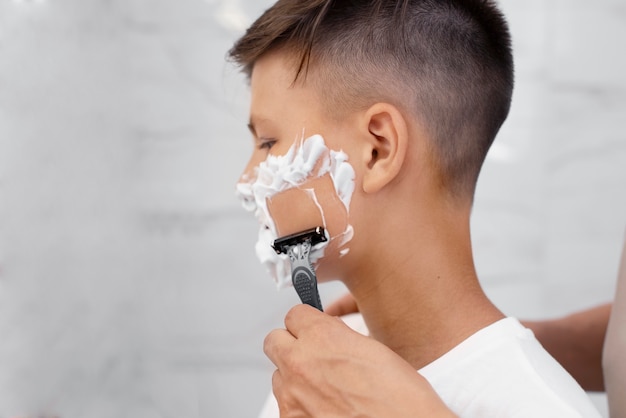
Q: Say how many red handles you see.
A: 0